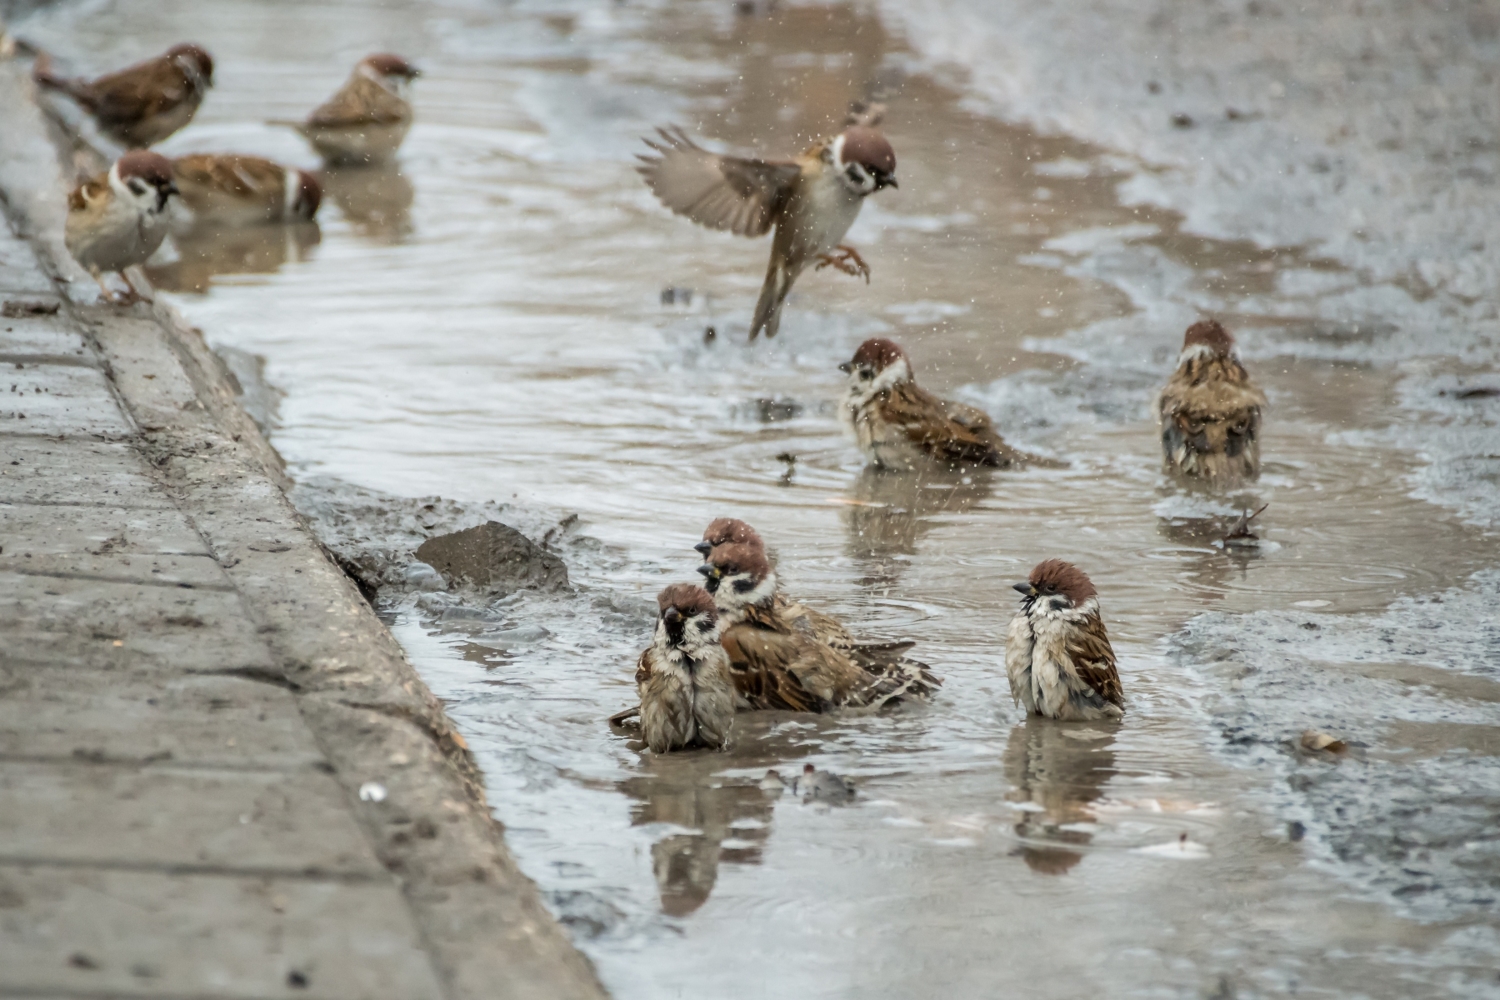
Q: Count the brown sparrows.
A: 11